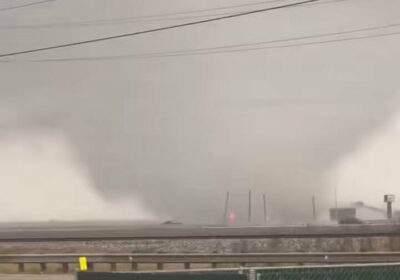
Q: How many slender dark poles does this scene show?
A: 4